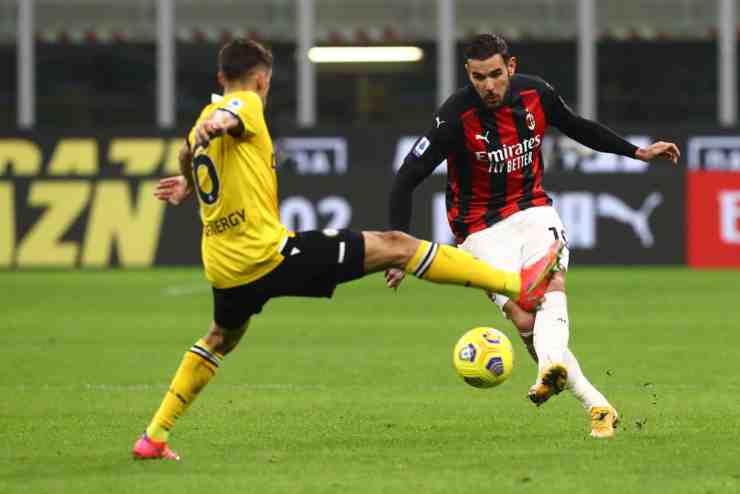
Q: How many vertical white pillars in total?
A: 6